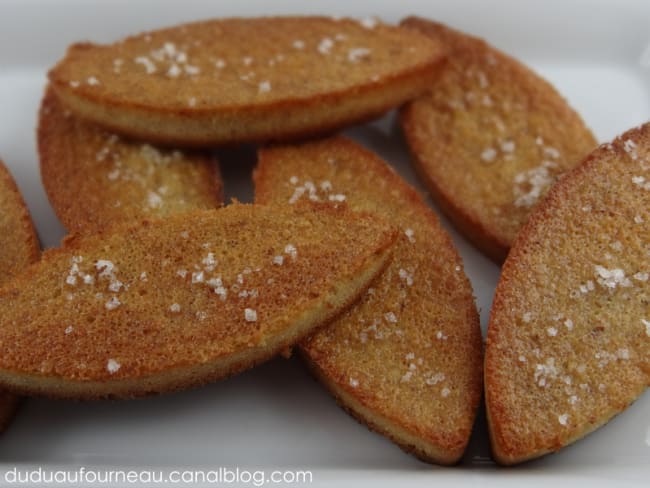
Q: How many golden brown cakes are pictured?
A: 7